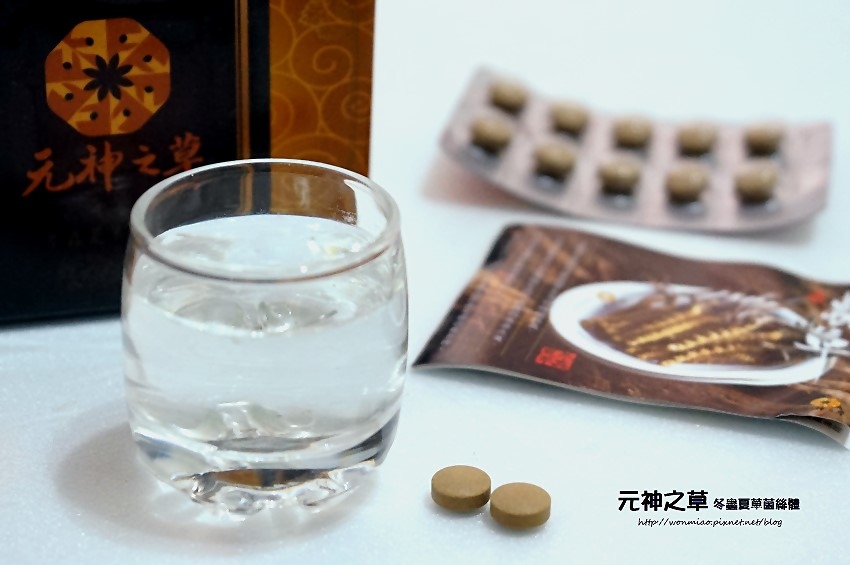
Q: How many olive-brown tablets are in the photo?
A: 12